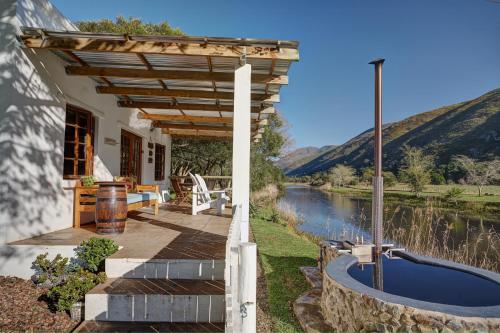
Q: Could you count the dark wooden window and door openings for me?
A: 3